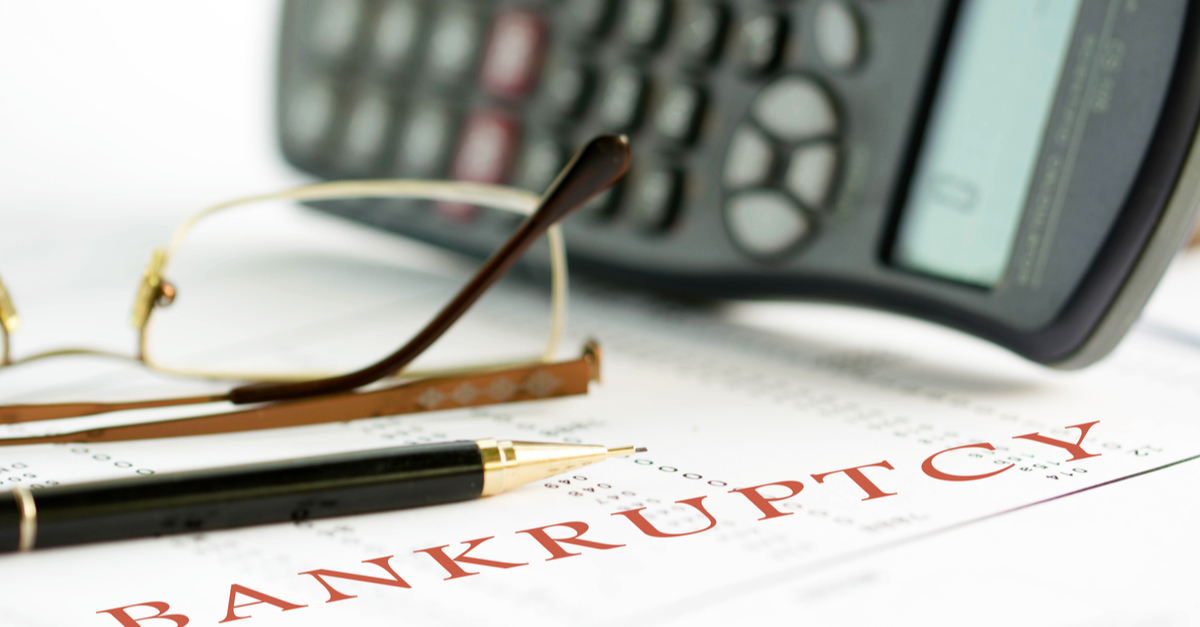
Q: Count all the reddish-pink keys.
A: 2